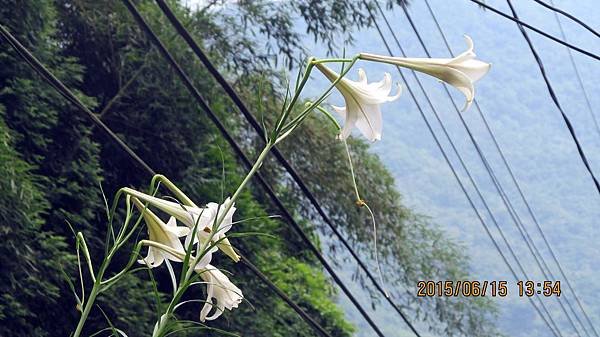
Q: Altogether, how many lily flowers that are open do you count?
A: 5